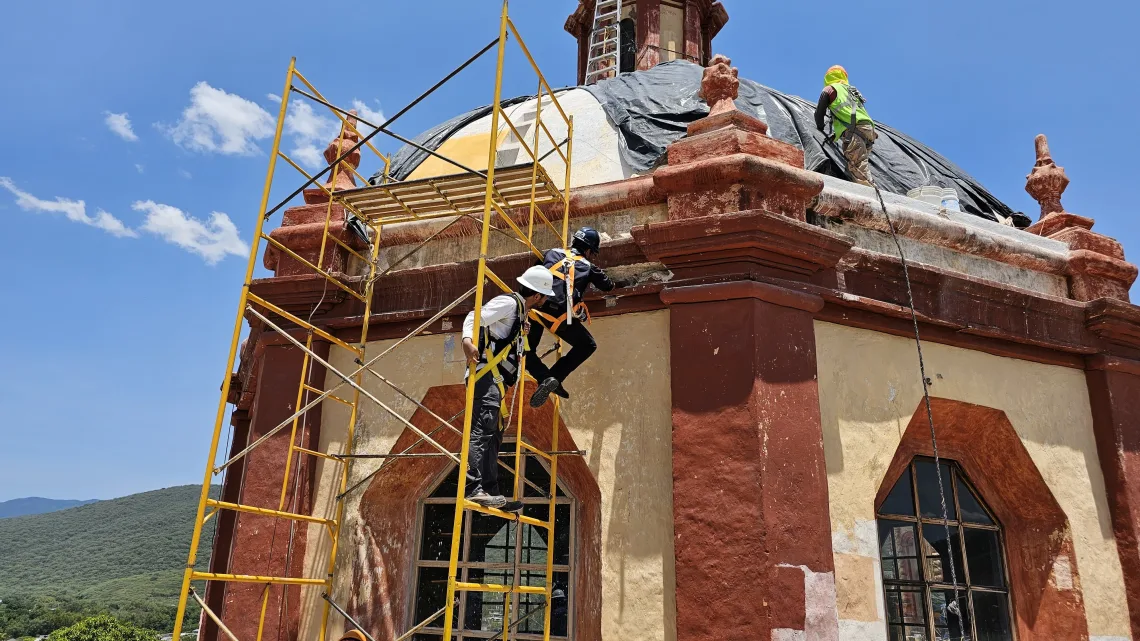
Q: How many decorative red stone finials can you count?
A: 3